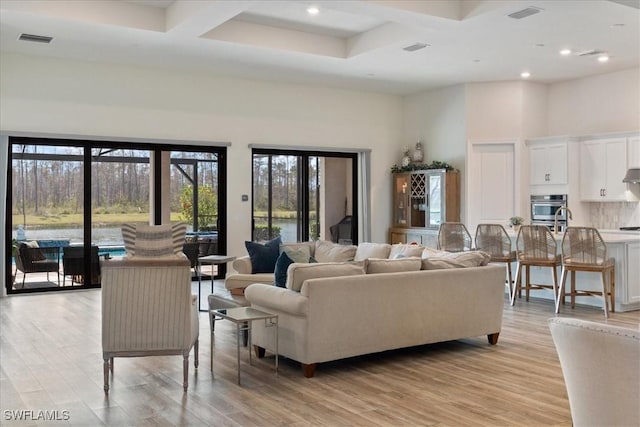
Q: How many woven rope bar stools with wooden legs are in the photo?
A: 4